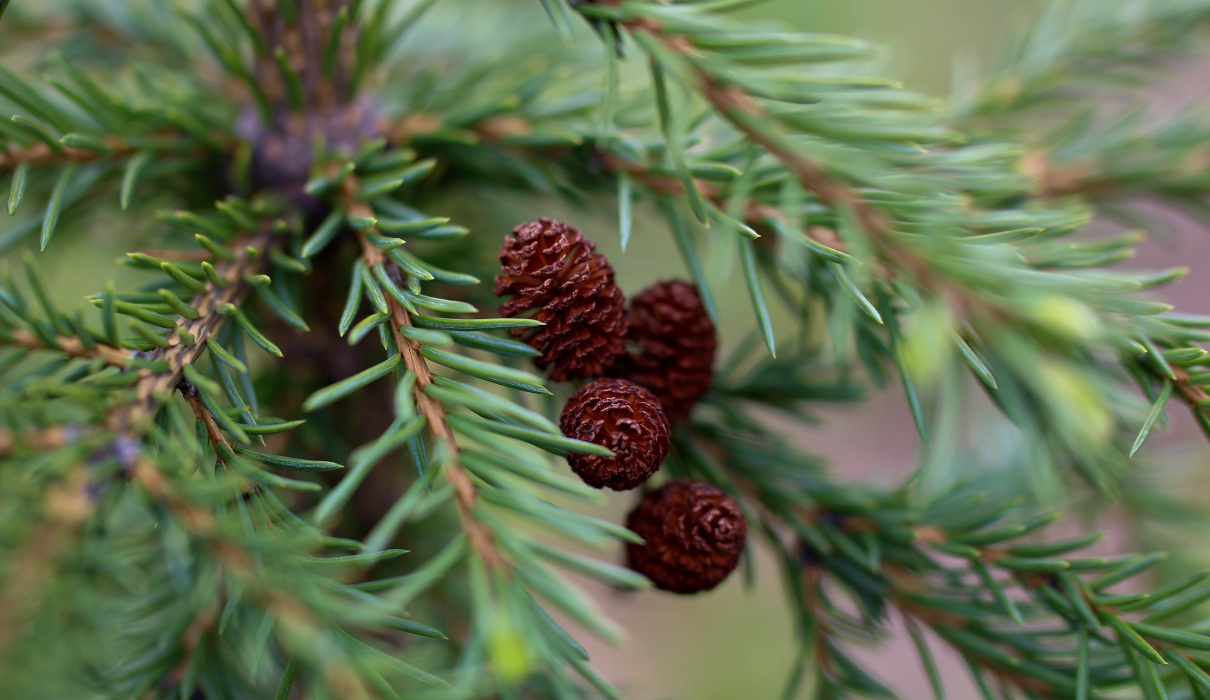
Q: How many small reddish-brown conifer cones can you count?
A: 4